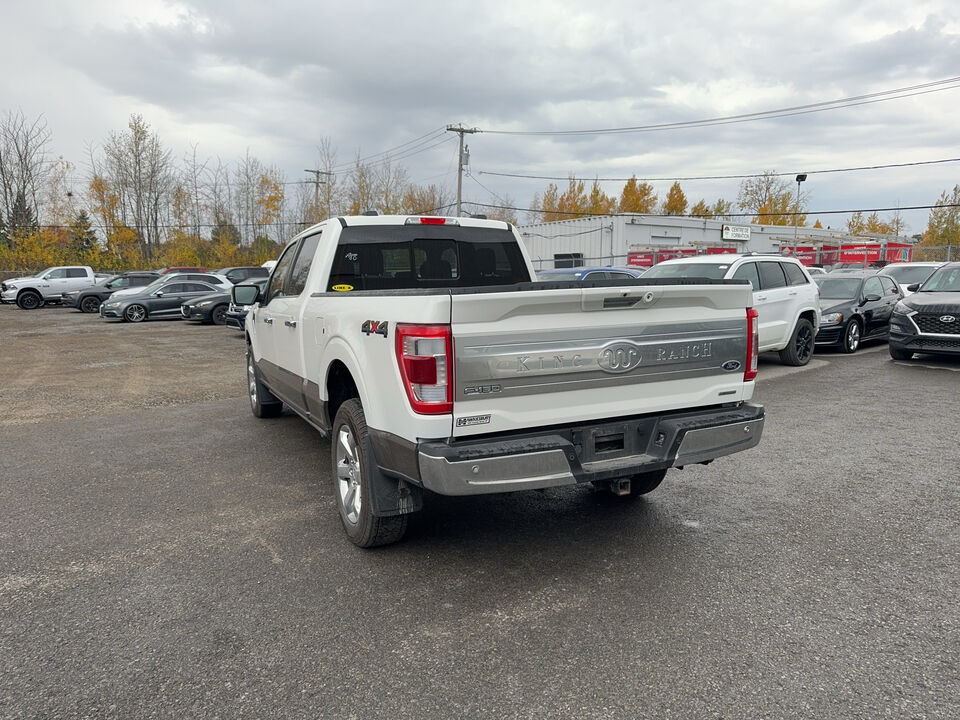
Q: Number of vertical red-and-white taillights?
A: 2